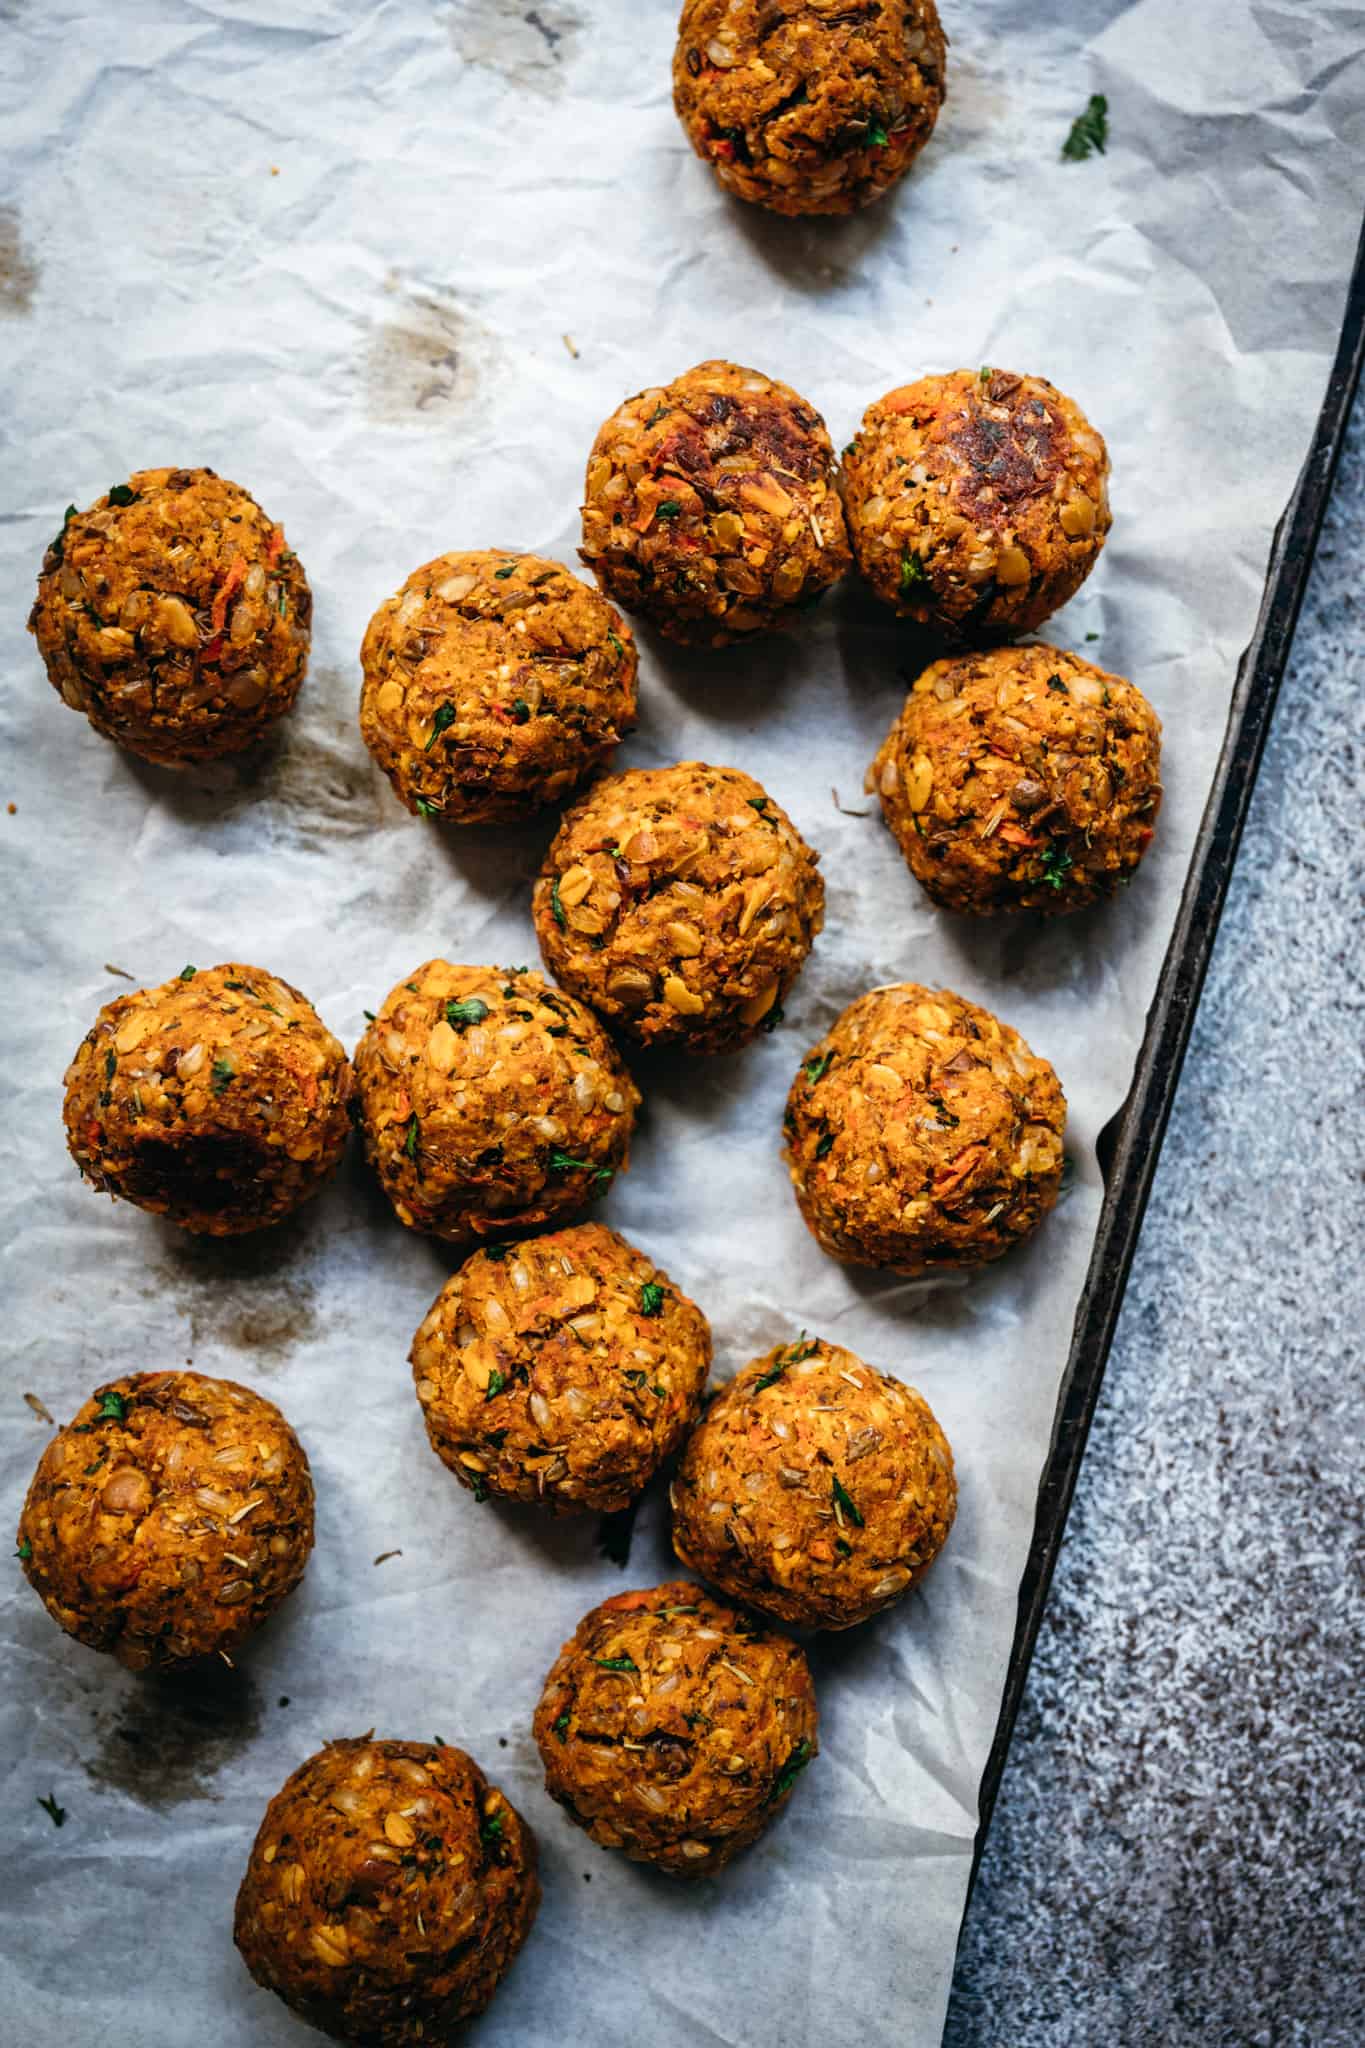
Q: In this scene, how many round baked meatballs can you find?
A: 15